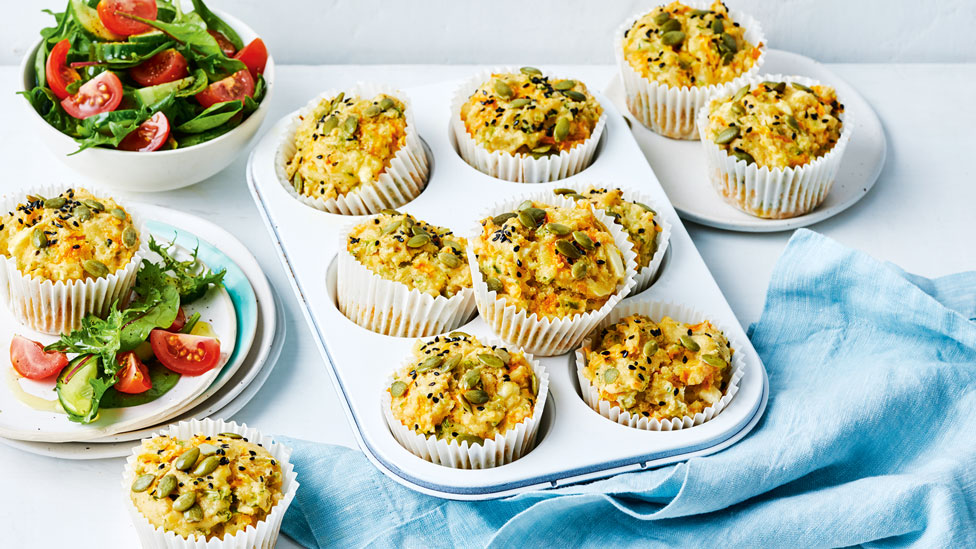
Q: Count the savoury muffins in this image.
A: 11